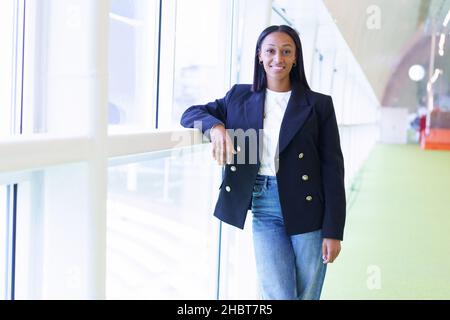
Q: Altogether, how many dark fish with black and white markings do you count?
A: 0